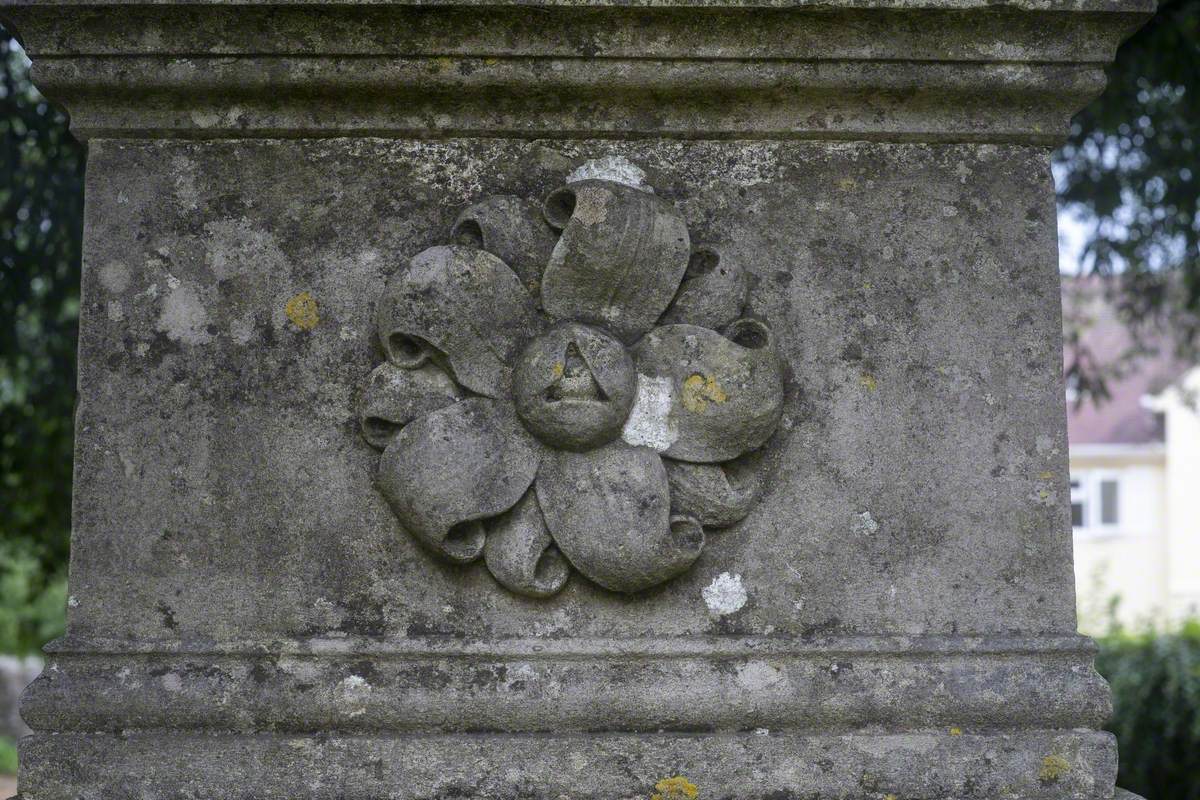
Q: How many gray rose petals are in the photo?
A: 10